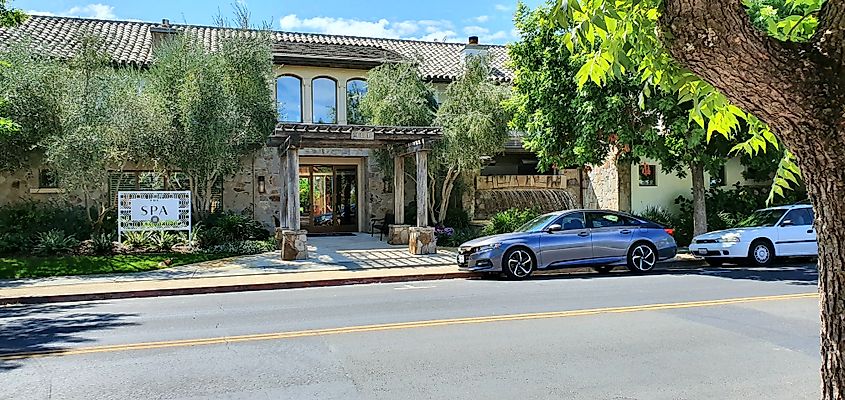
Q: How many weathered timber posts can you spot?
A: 4